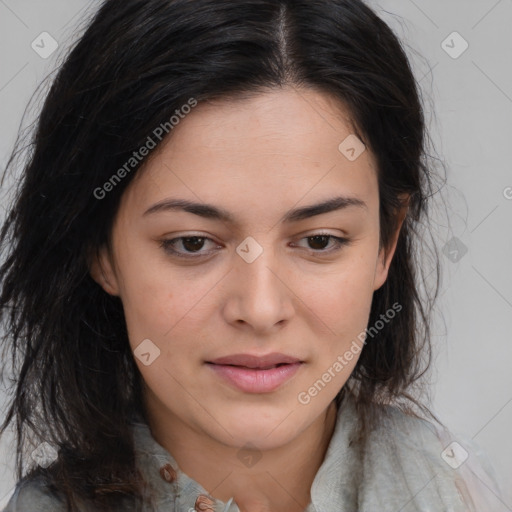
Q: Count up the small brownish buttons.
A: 2